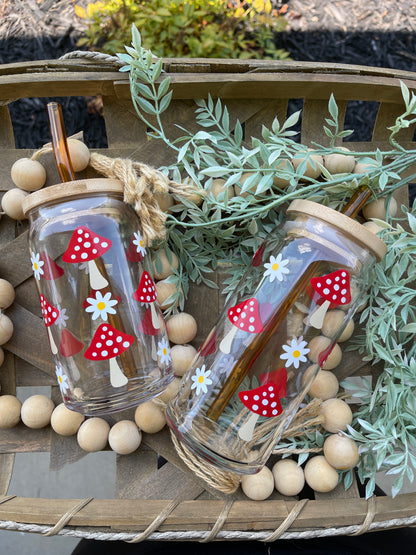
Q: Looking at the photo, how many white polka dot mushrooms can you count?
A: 7